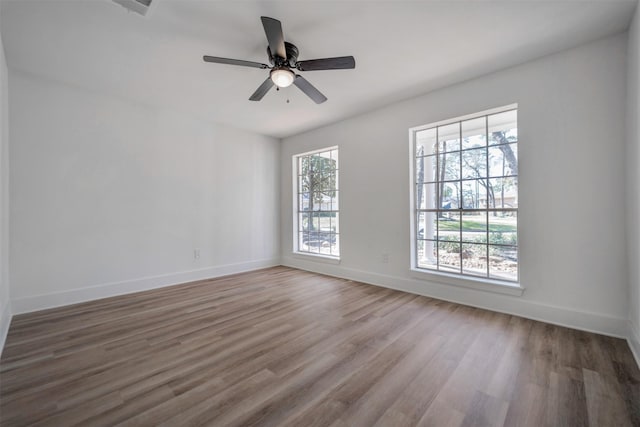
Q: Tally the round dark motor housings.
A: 1